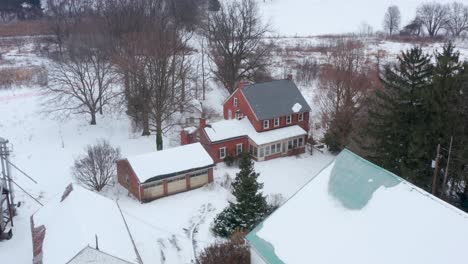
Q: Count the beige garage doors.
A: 3